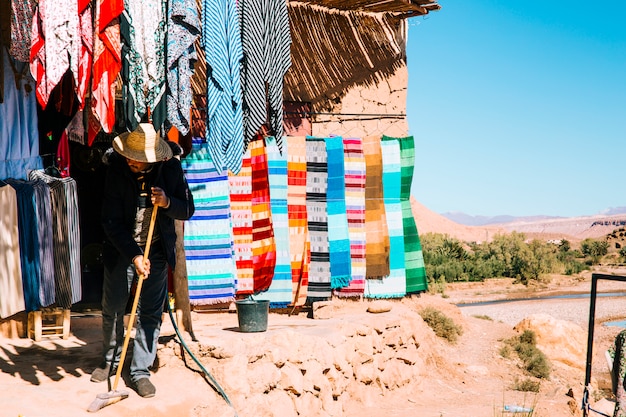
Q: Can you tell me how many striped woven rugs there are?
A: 11